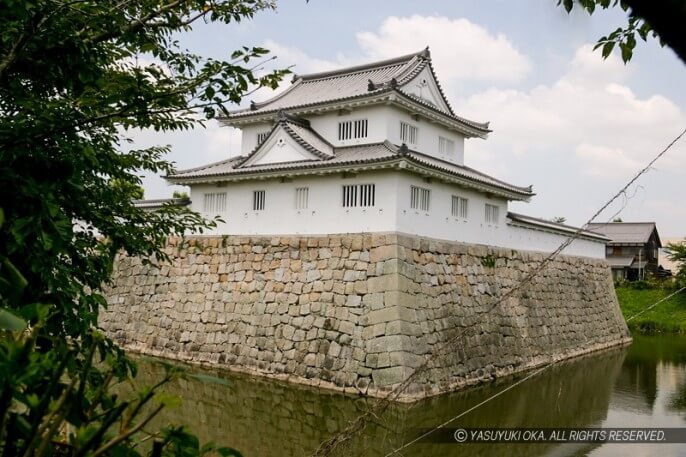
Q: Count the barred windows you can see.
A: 11